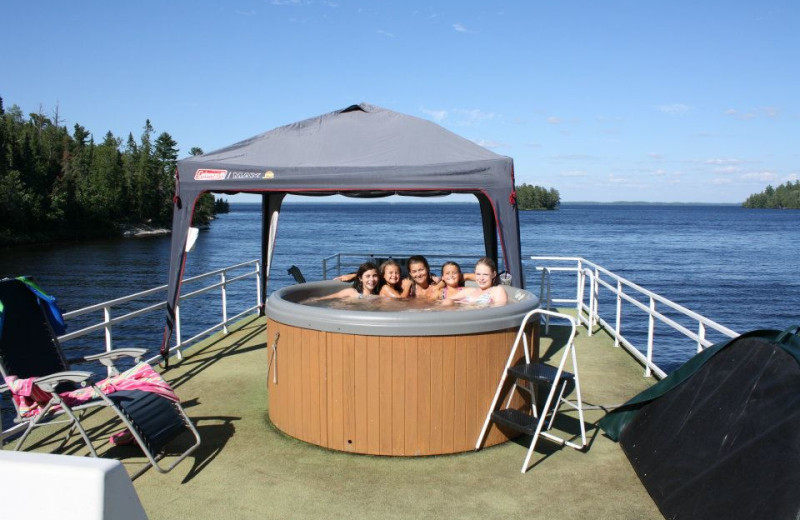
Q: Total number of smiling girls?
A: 5